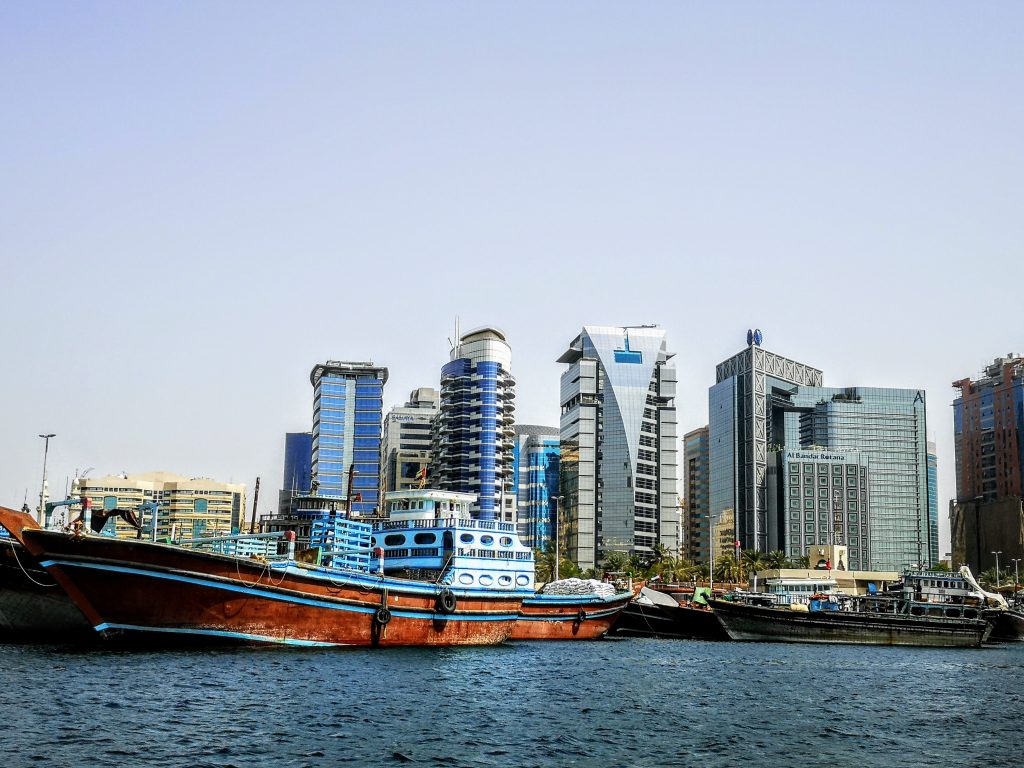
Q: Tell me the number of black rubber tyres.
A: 3